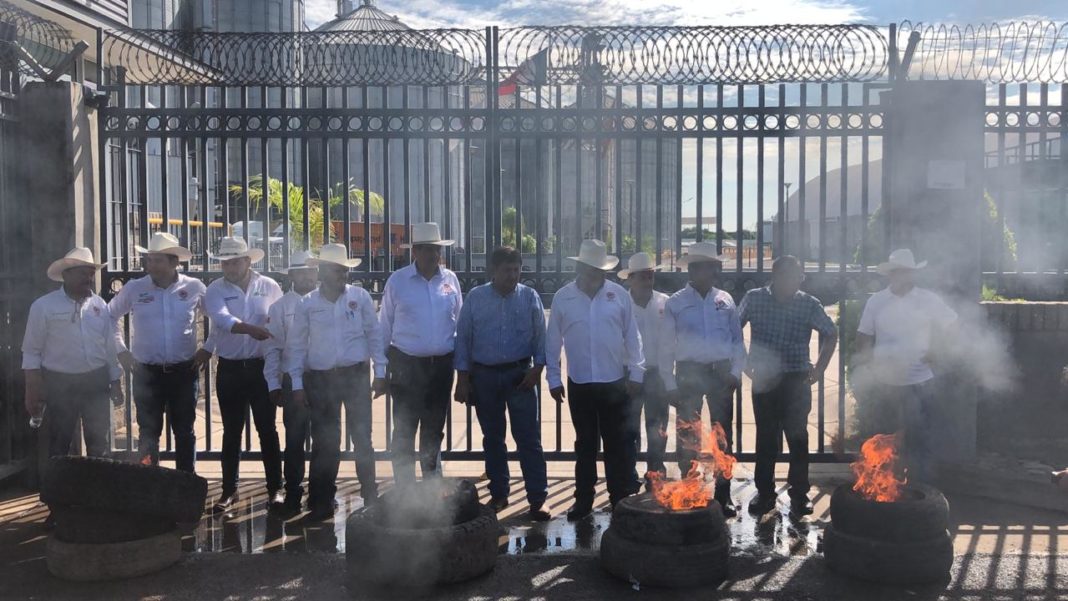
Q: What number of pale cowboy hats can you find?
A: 10